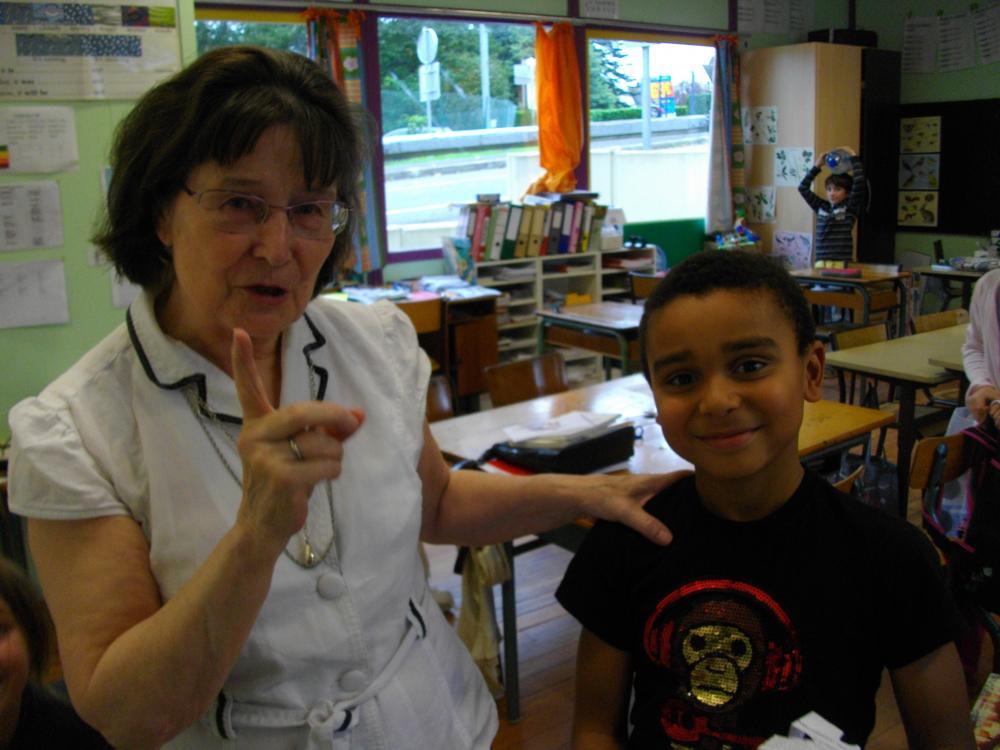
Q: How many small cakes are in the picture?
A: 0